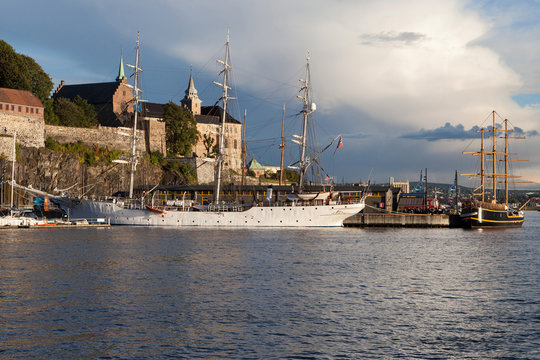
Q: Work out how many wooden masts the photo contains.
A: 5